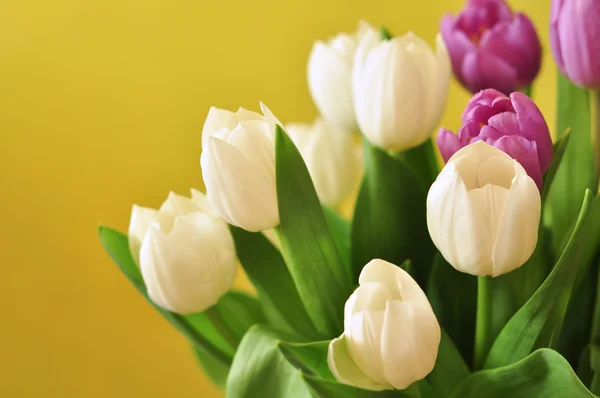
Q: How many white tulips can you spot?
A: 7